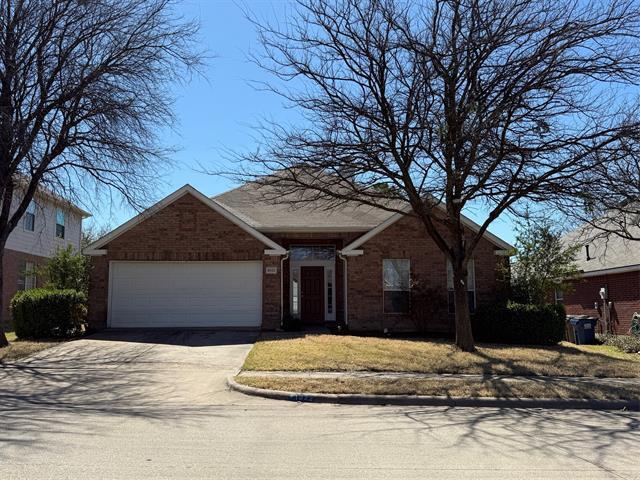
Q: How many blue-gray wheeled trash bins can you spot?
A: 2